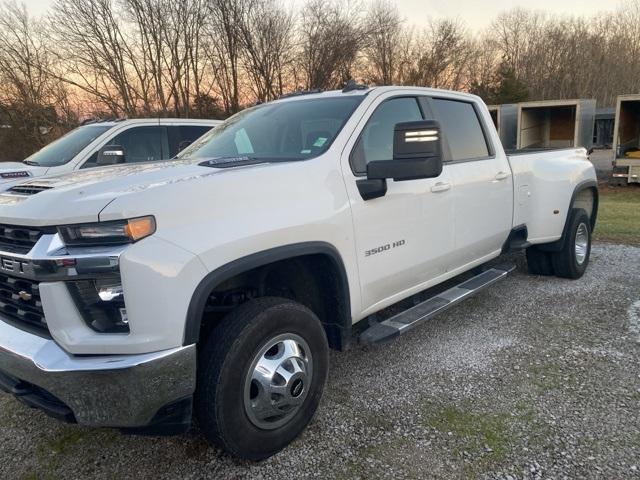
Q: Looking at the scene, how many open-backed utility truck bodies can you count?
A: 3